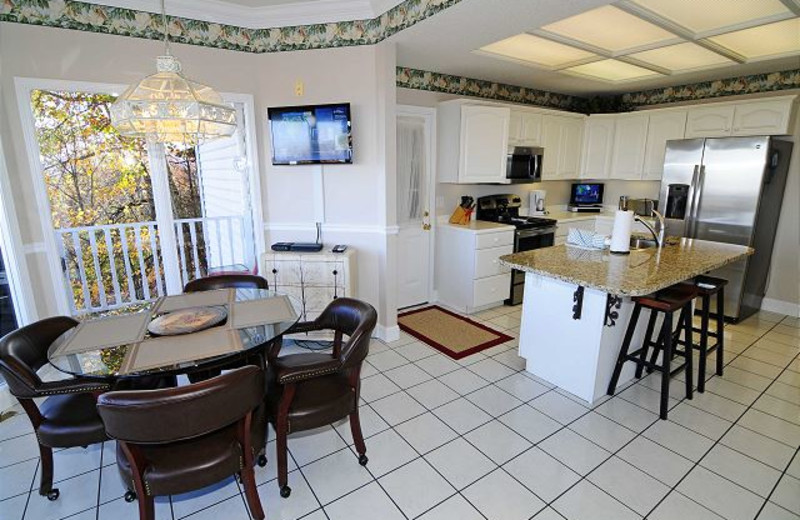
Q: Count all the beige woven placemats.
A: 4